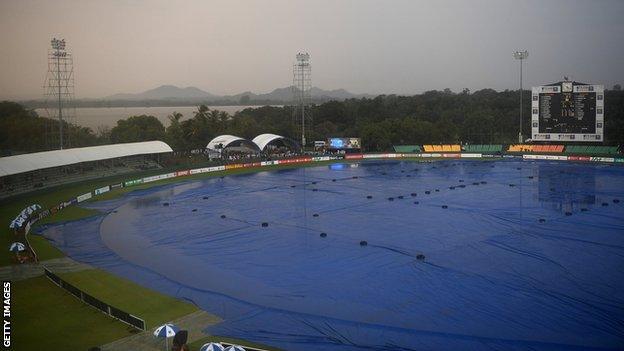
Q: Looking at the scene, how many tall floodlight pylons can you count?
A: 3